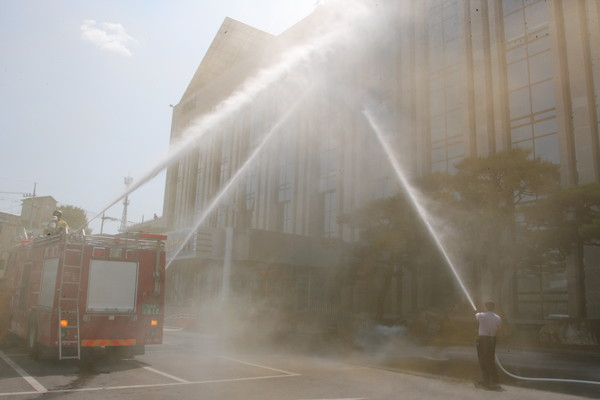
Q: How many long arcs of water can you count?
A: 3